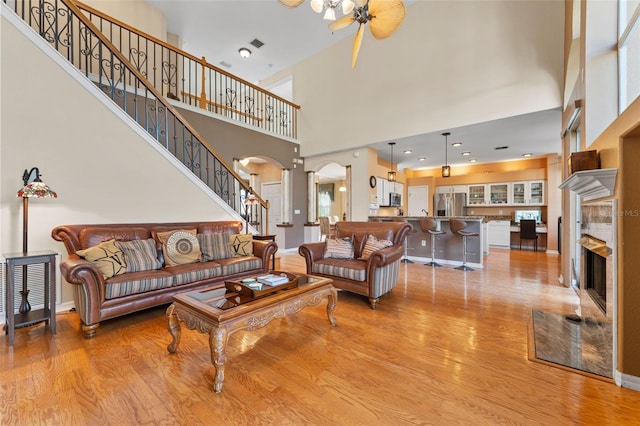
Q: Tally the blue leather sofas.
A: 0